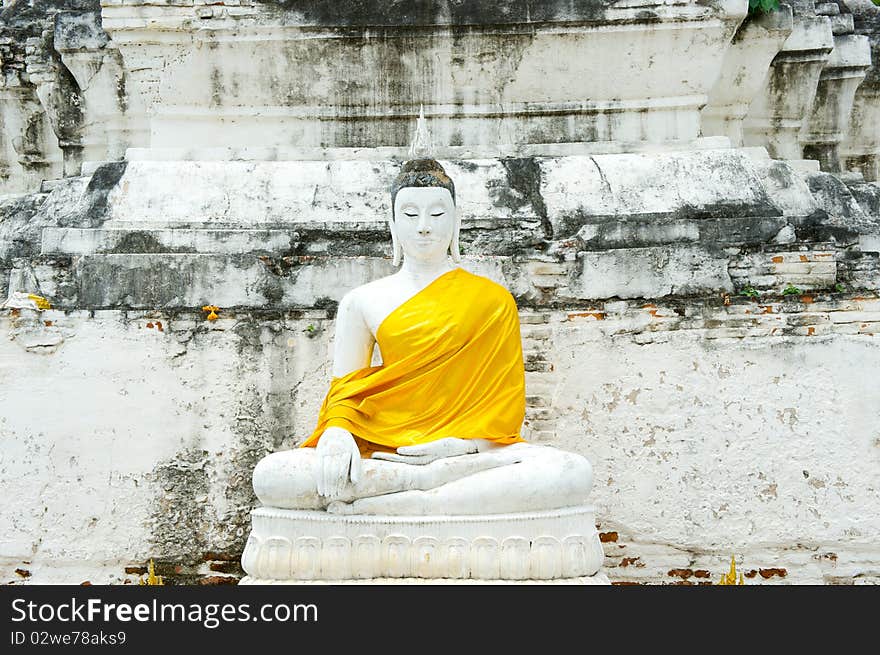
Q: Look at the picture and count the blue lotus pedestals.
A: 0